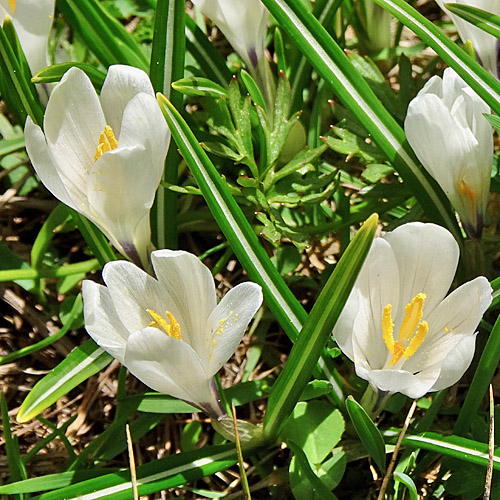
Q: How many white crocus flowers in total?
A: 7